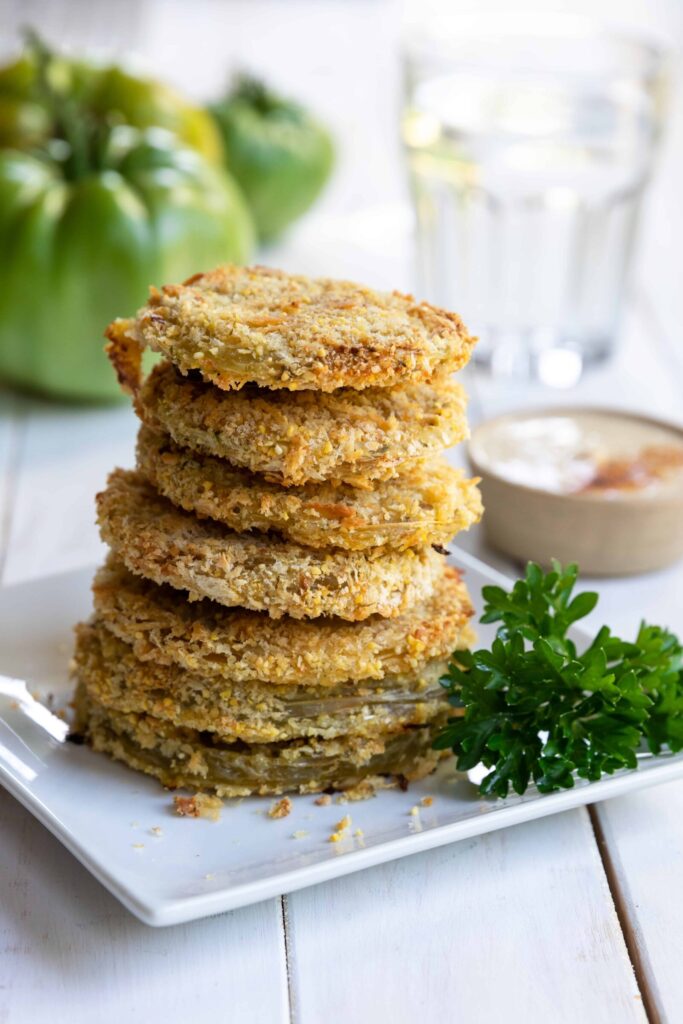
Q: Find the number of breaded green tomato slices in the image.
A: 7